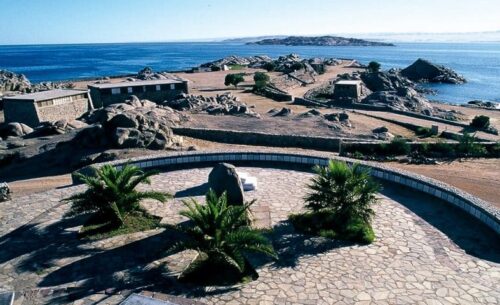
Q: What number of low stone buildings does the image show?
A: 3